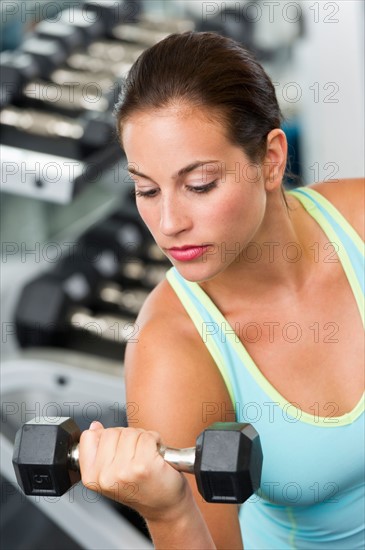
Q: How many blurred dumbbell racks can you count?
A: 2